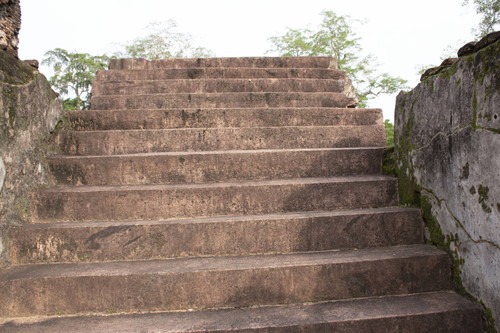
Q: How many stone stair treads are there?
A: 11